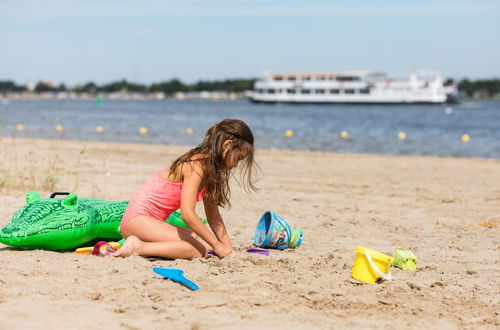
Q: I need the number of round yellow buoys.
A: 9